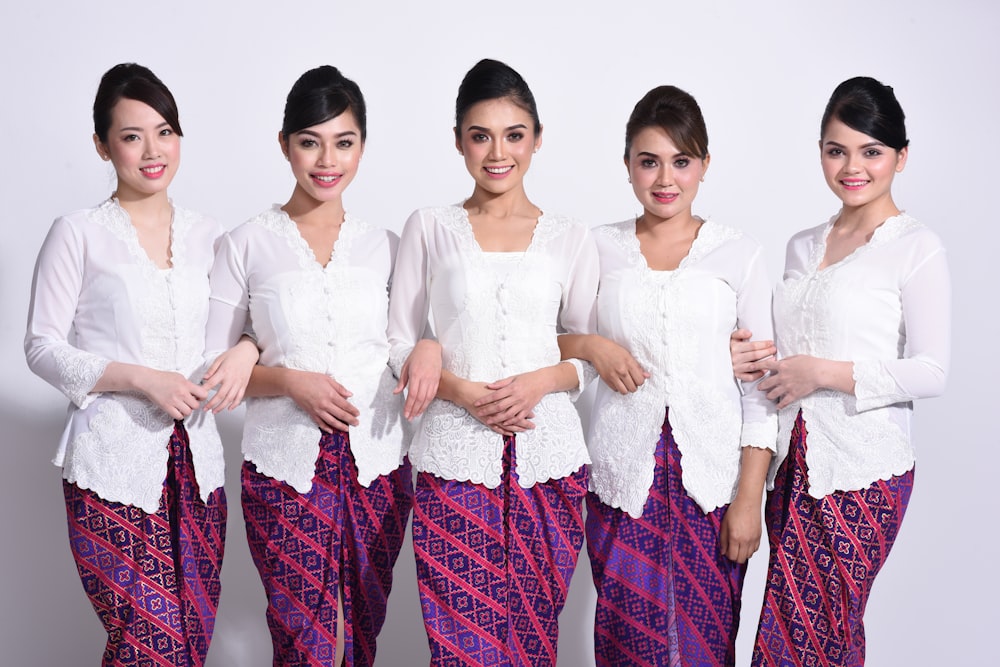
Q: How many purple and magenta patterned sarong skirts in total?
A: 5